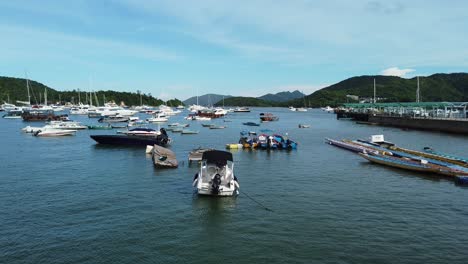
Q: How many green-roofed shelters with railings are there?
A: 1